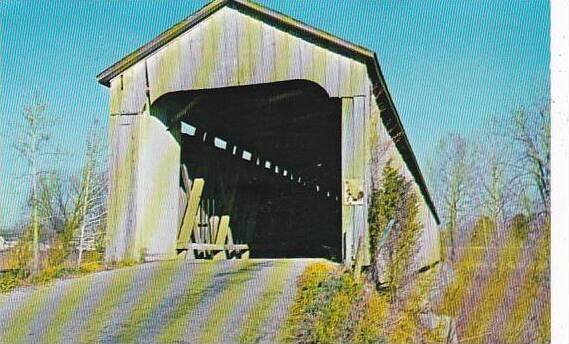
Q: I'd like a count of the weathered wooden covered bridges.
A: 1